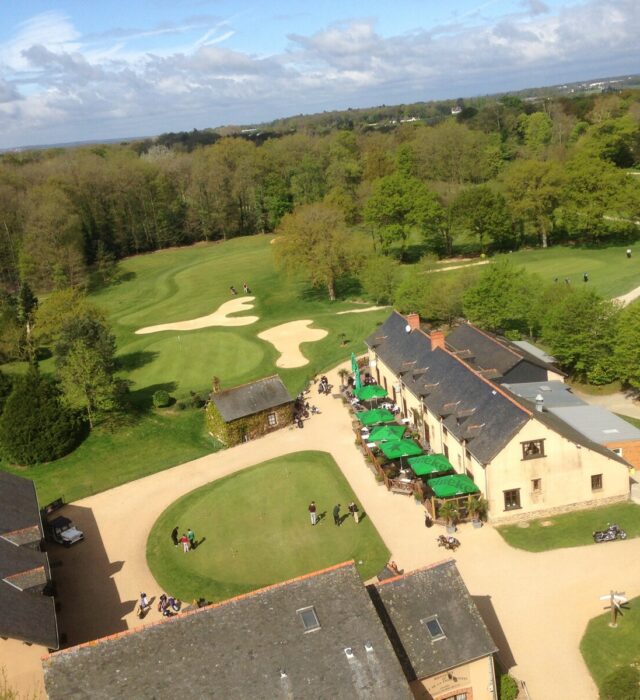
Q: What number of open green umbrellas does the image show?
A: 6